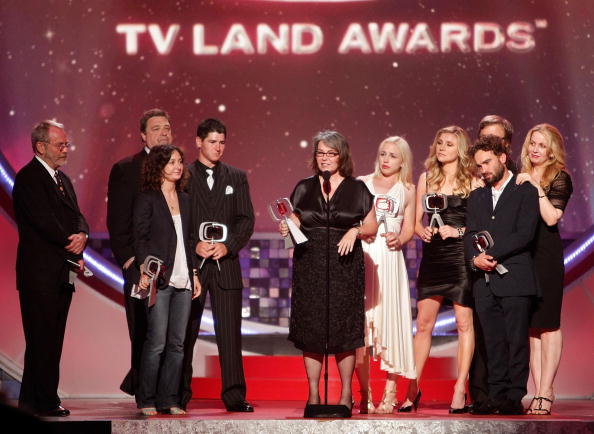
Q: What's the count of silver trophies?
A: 6